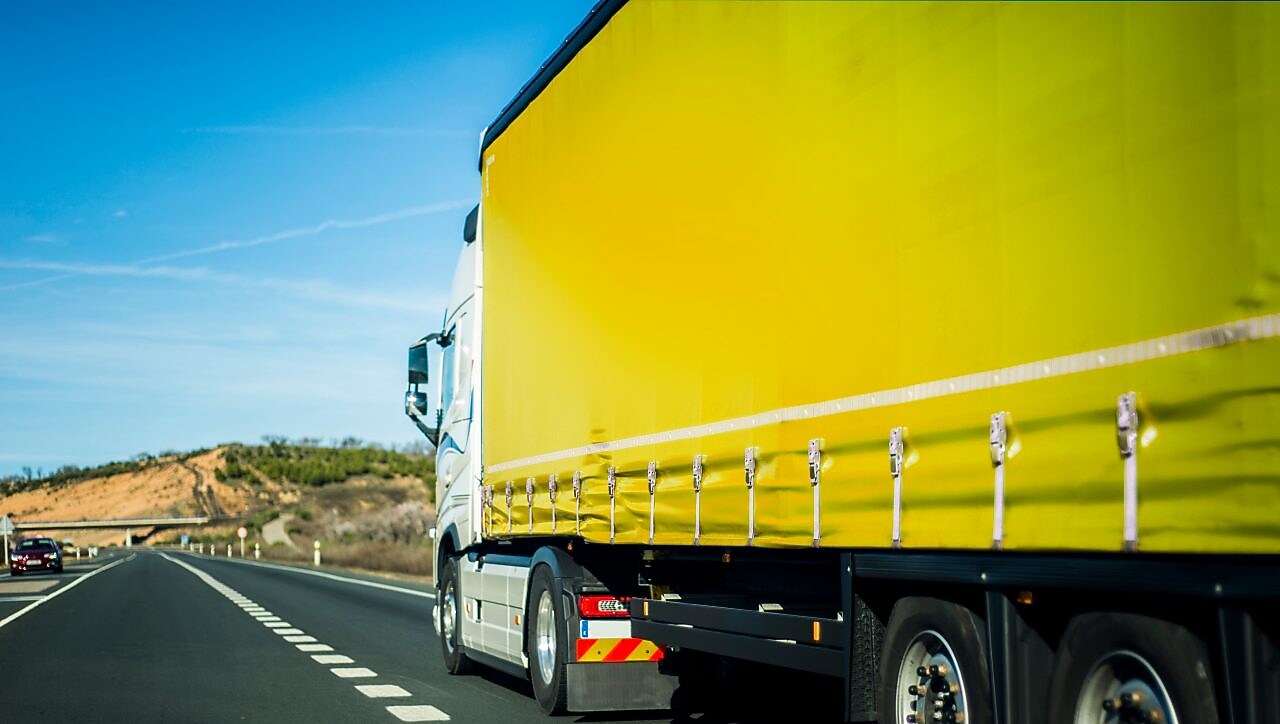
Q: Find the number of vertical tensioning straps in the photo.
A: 14